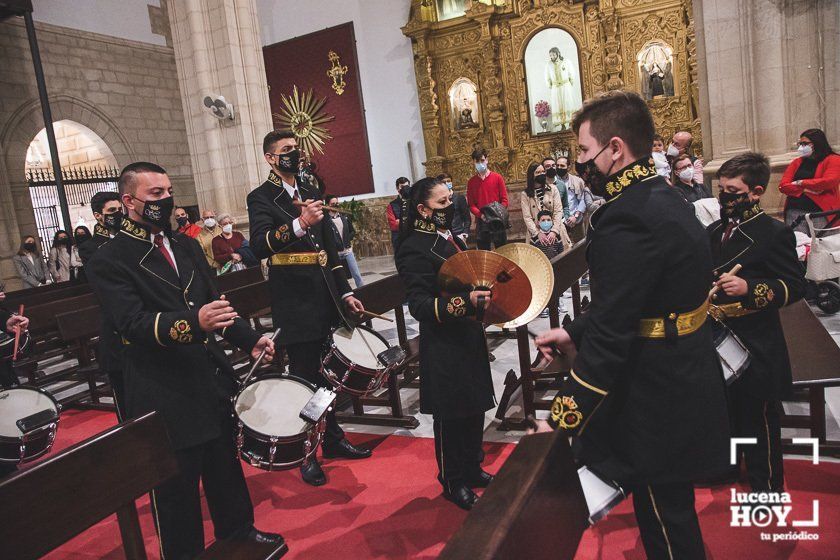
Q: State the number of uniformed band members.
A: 6